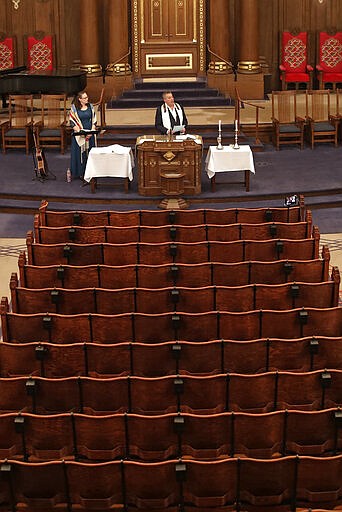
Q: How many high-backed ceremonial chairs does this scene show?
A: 4